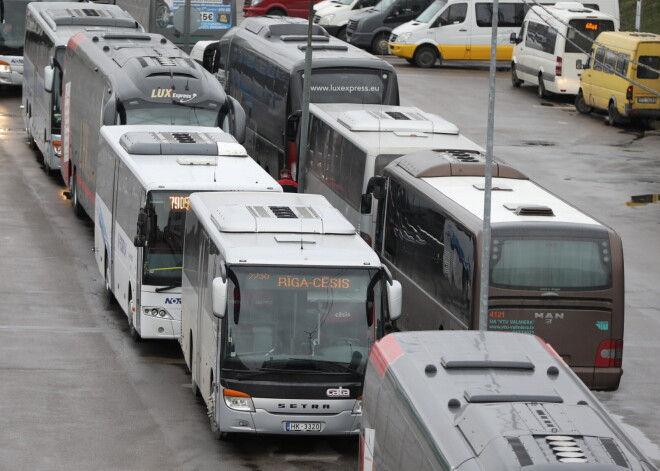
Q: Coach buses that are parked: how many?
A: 9